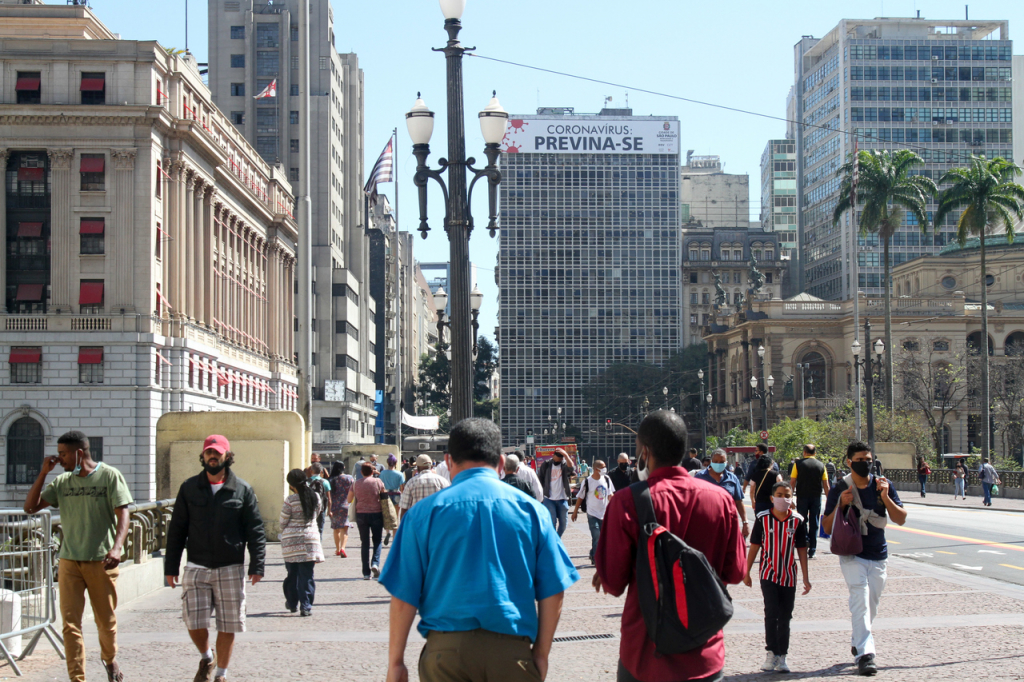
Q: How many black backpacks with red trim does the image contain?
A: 1